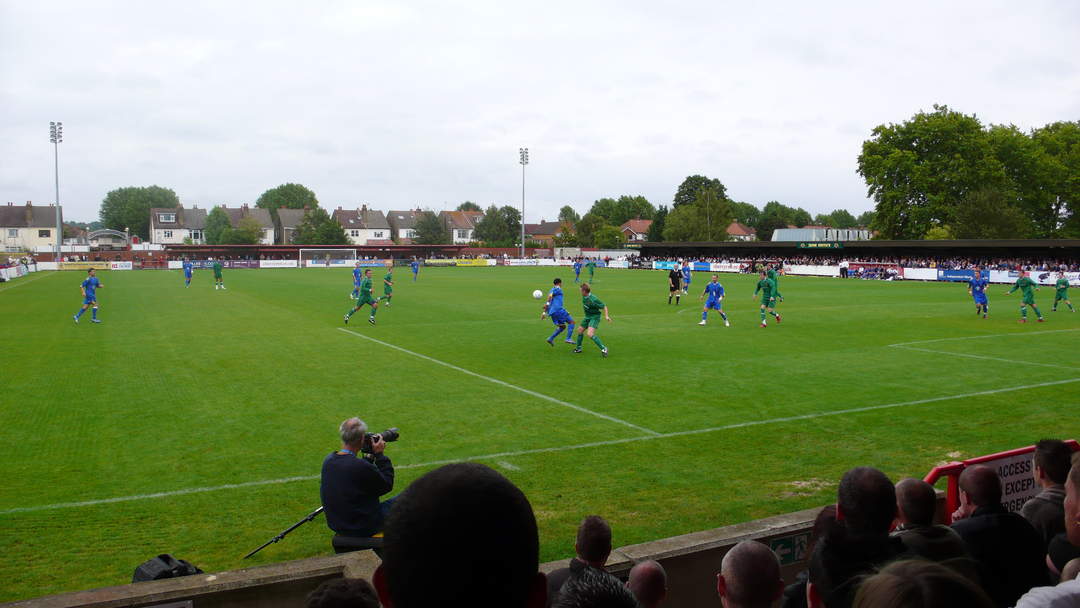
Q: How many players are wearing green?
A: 9